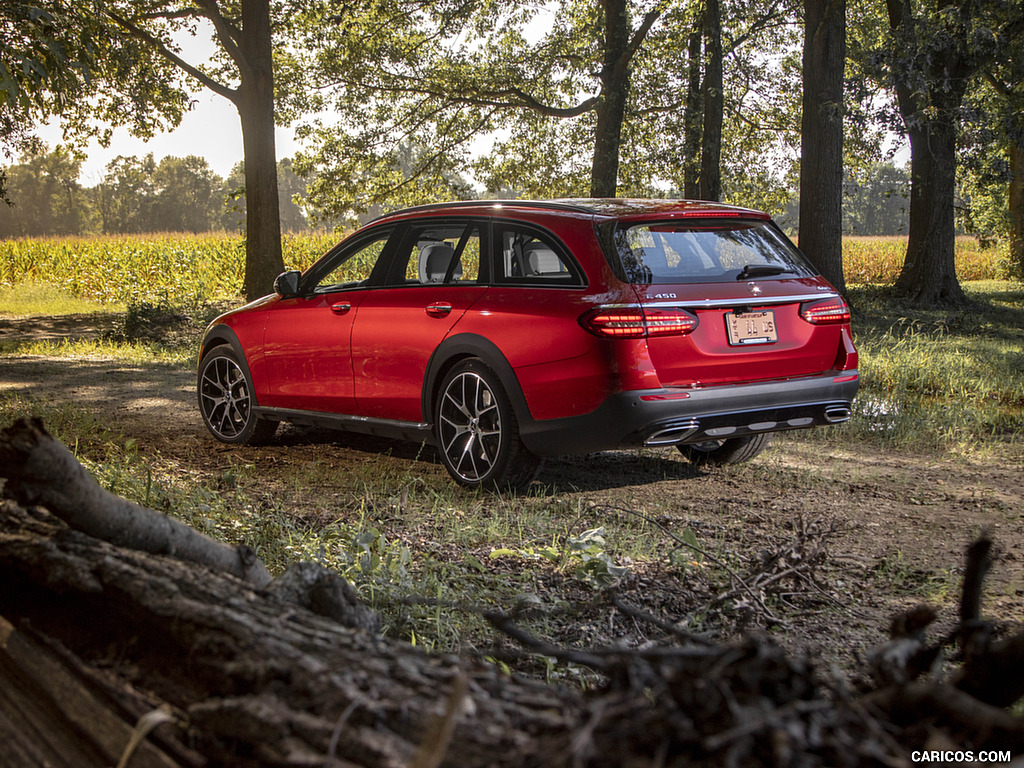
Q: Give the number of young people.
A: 0